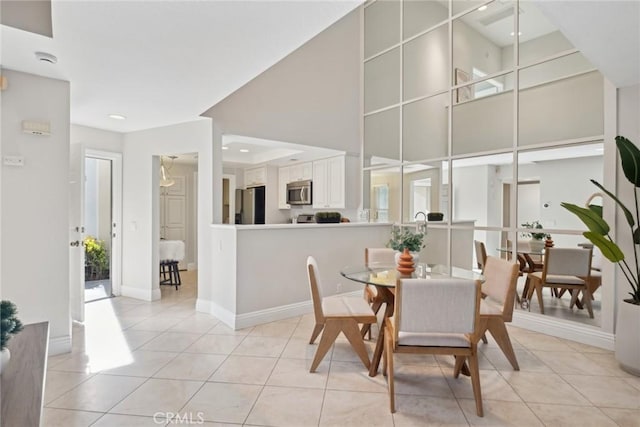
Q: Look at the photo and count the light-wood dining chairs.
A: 4